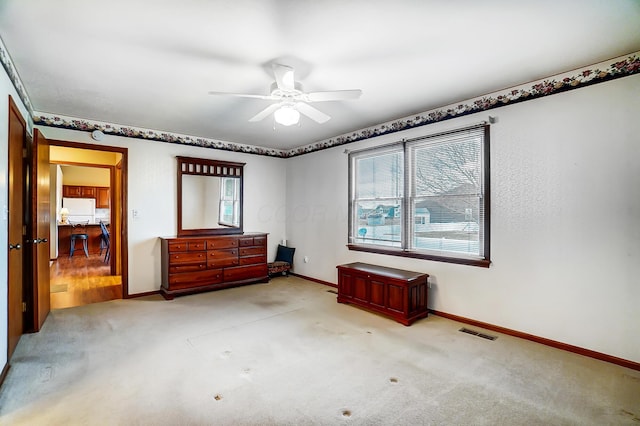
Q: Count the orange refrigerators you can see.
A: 0